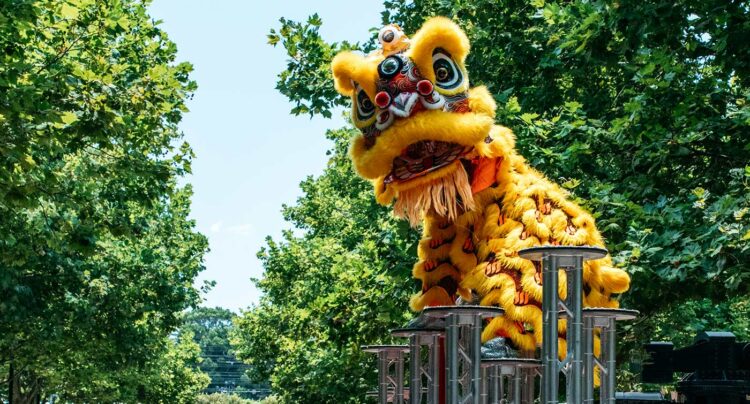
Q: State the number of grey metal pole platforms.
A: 6